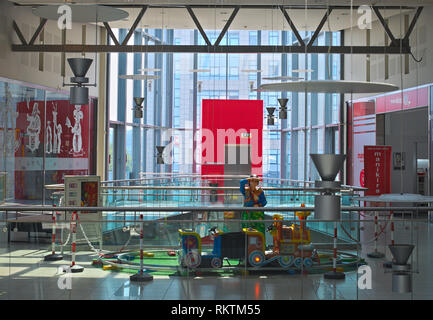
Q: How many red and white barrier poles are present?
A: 6